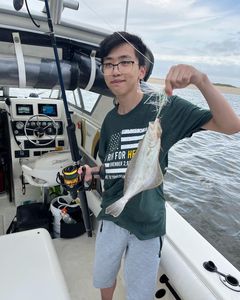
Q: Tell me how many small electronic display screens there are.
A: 2